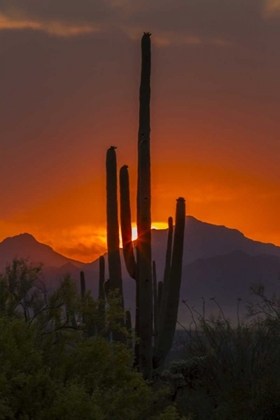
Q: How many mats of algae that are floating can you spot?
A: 0